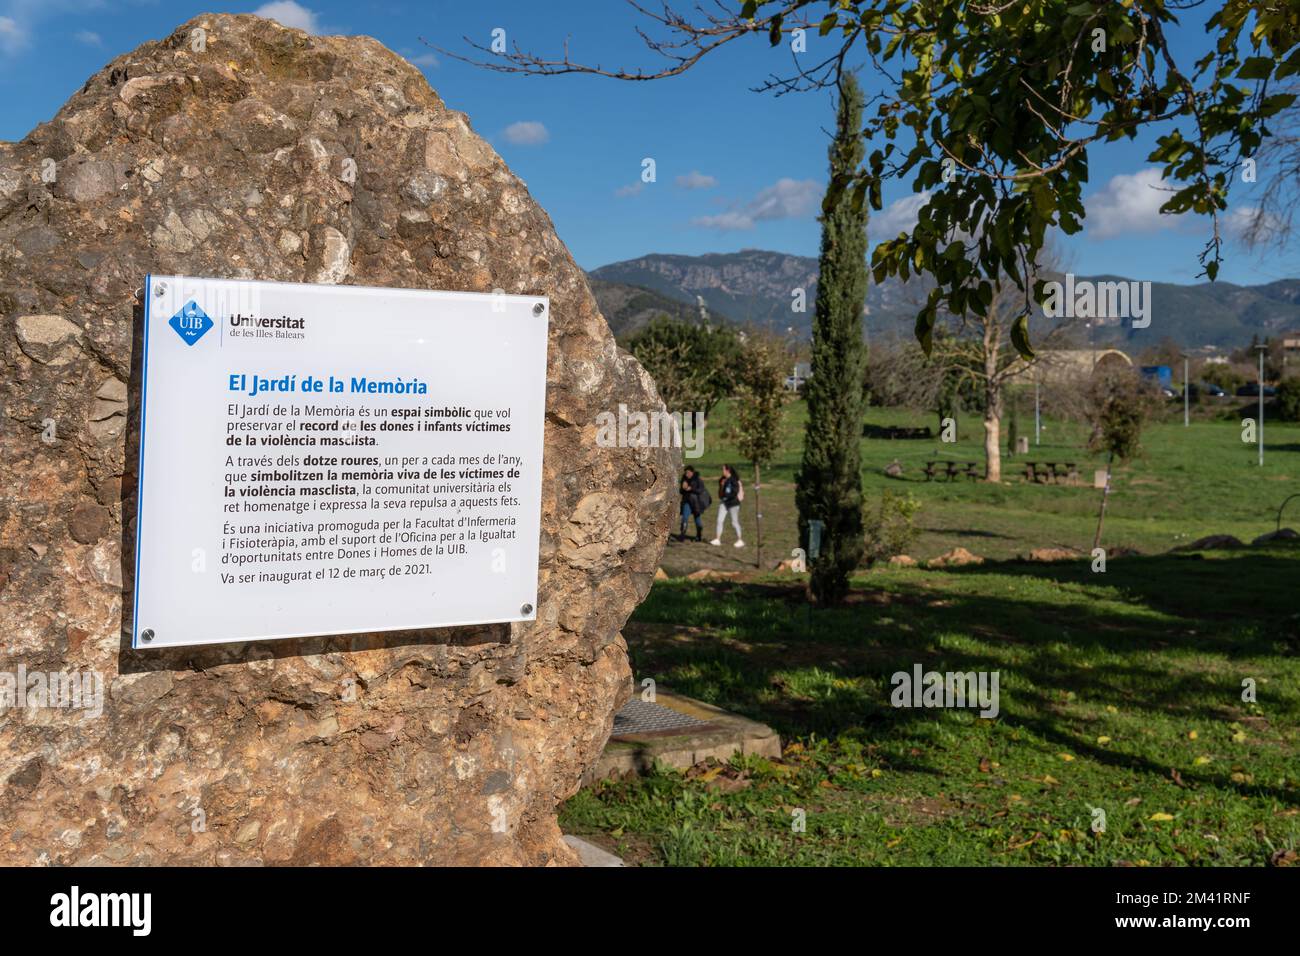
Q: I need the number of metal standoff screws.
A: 4